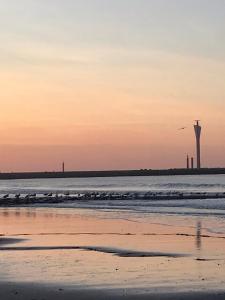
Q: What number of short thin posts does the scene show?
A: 3